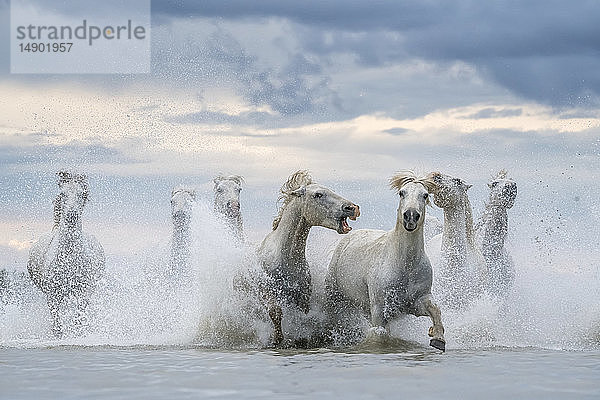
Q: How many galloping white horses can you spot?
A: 7